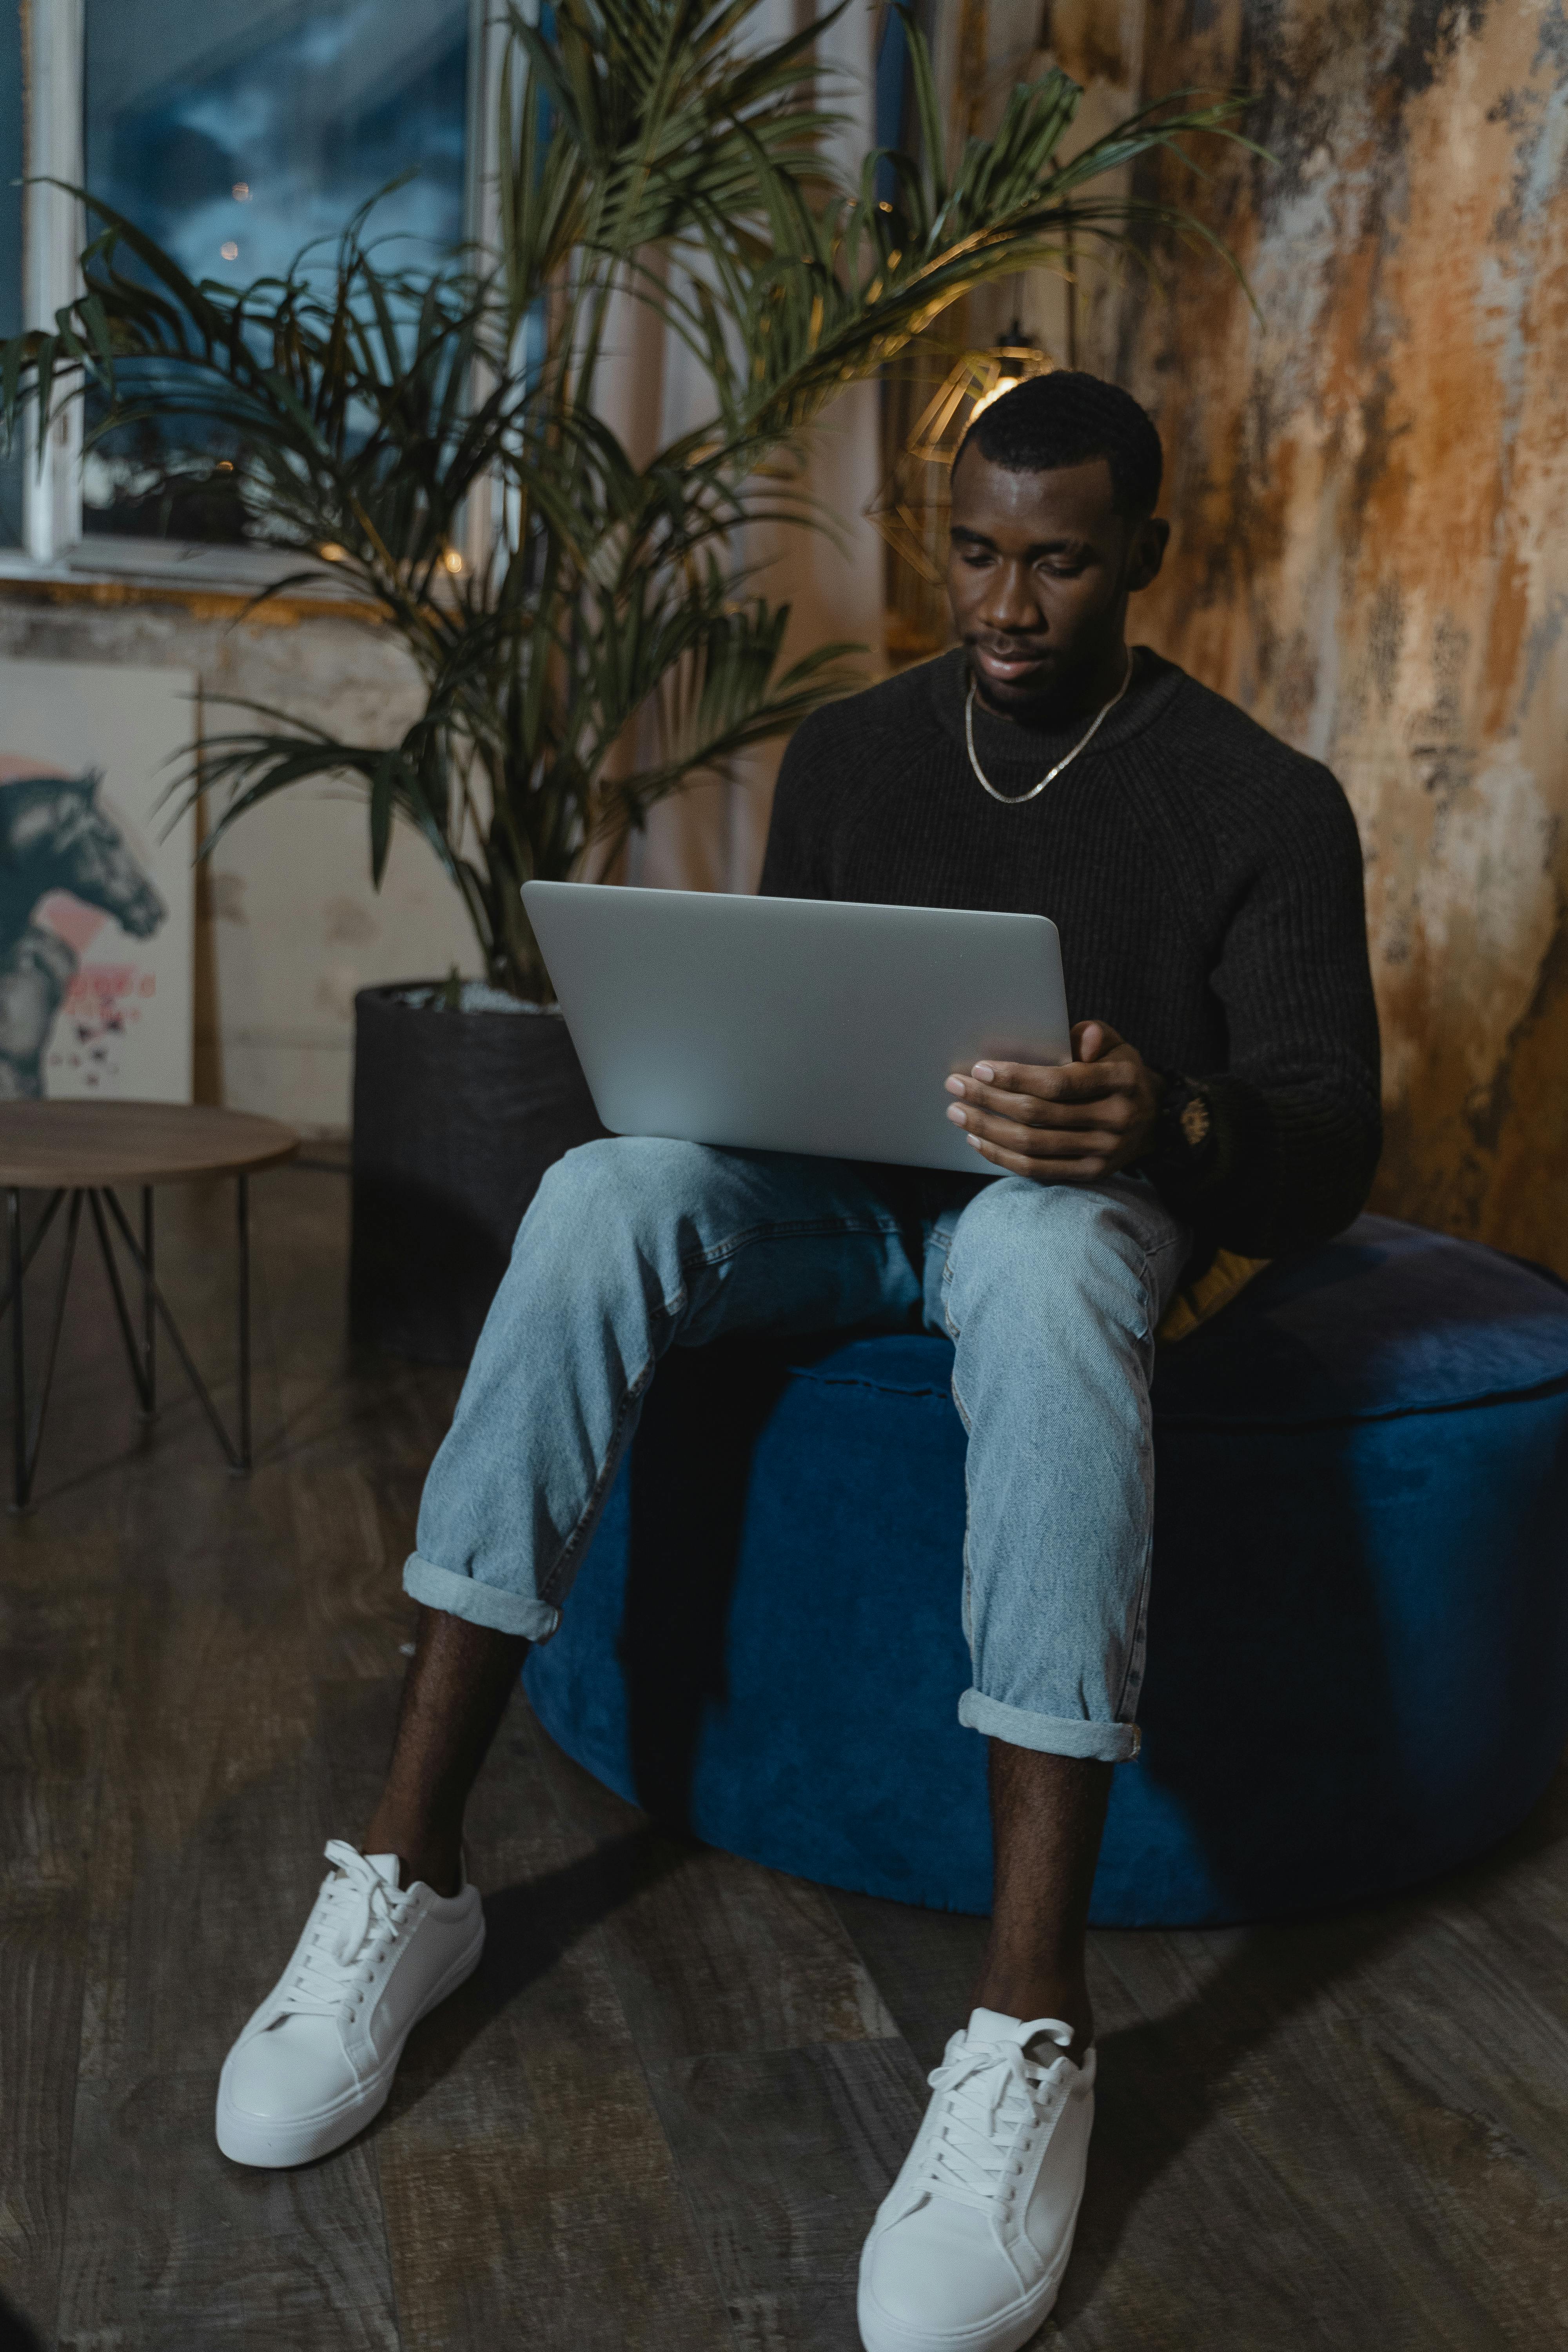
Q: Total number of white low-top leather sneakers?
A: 2